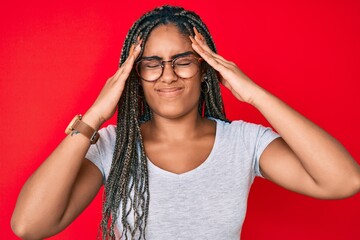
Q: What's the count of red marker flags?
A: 0